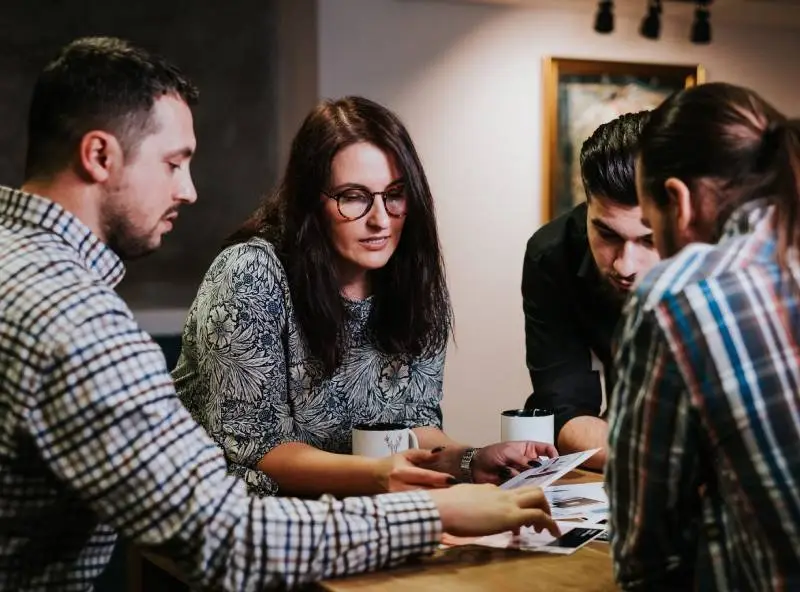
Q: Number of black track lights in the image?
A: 3